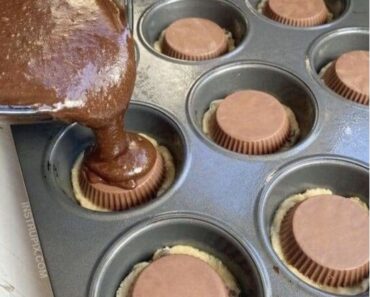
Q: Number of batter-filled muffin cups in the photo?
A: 1